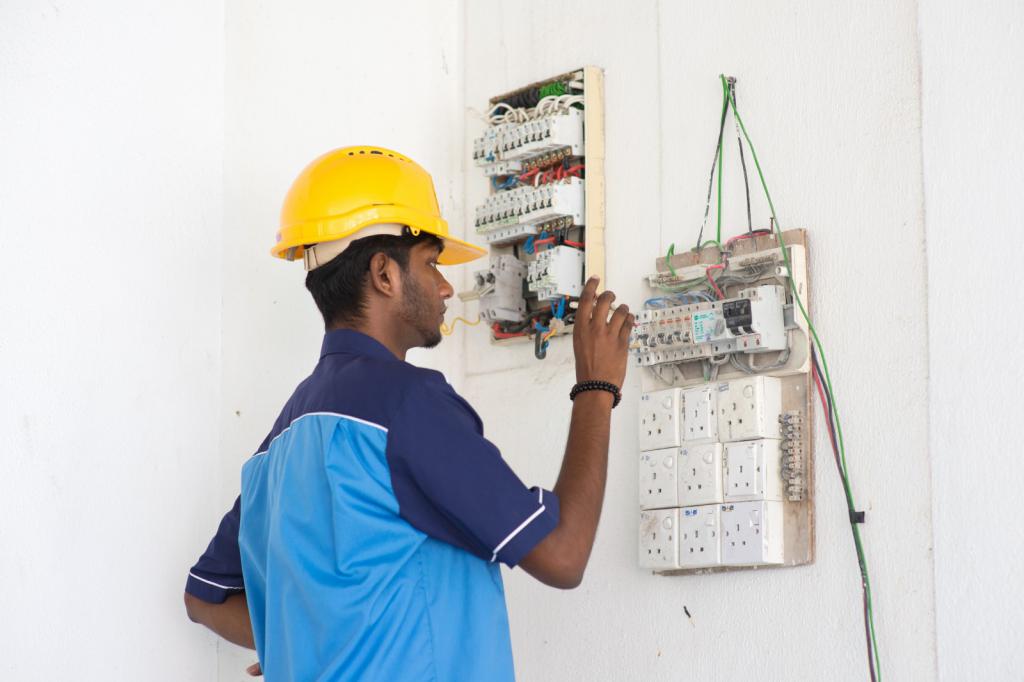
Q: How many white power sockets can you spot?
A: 9